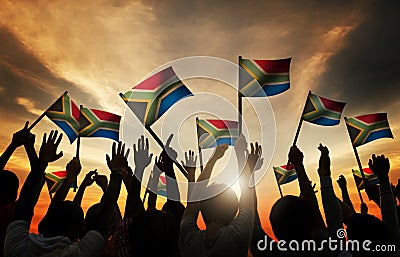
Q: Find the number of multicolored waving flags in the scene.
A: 11